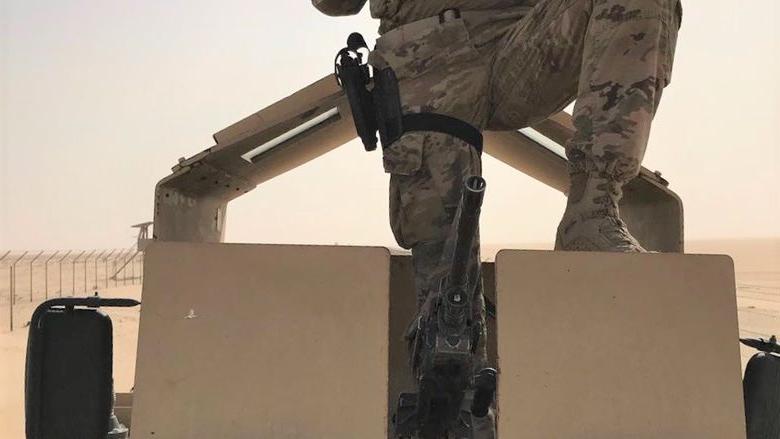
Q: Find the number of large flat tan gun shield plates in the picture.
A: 2